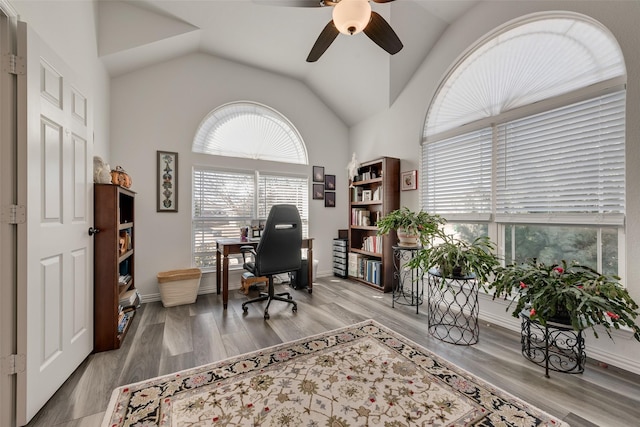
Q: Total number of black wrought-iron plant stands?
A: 3